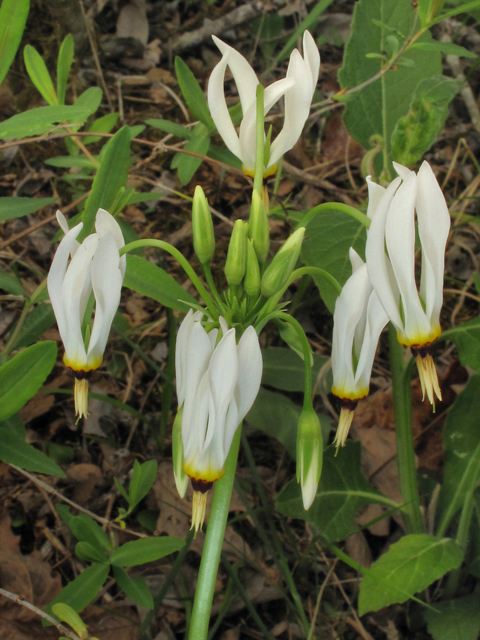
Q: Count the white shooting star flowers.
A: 5